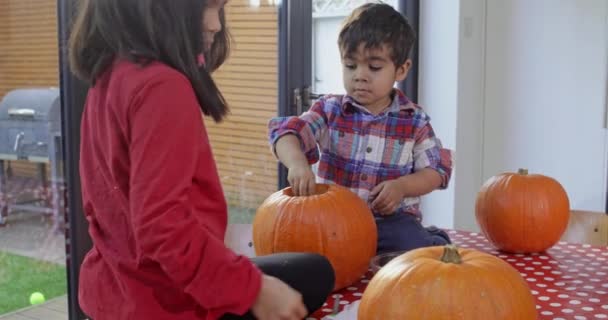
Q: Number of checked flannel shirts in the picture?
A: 1